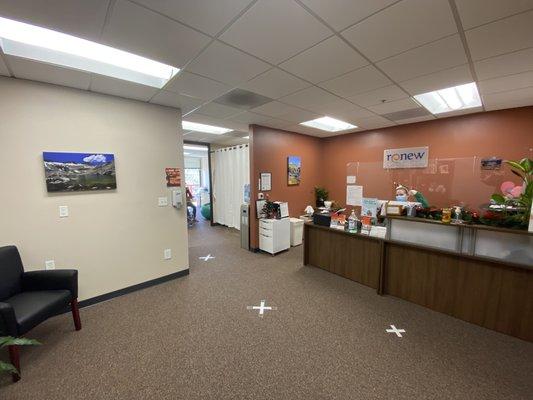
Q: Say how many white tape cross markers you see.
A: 3